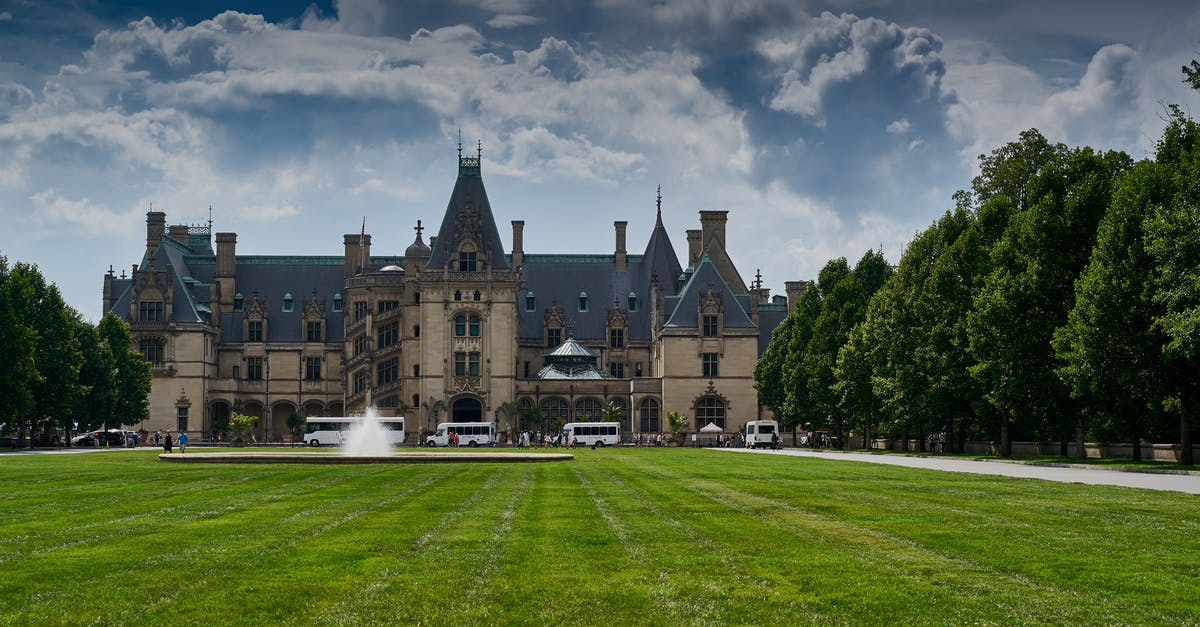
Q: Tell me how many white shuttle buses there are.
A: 4